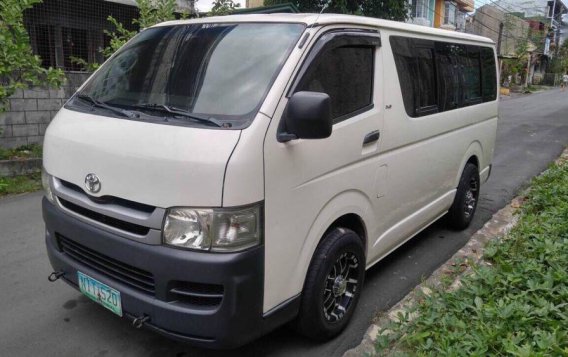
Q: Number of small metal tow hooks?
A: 2